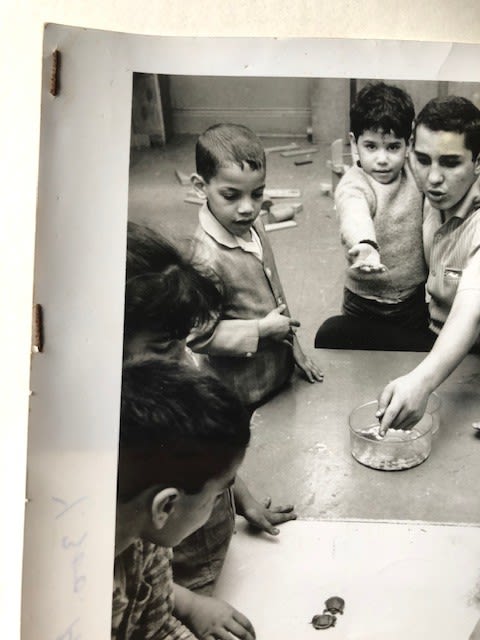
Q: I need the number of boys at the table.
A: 5